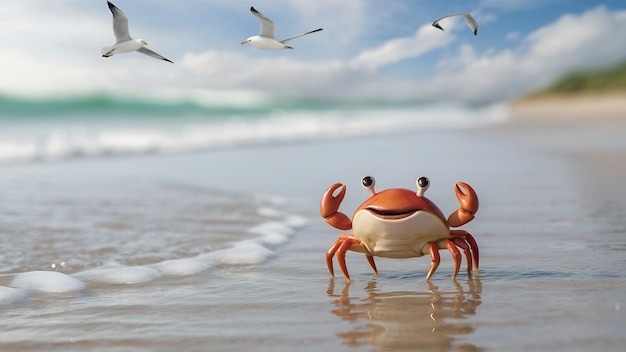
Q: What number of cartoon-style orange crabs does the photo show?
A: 1